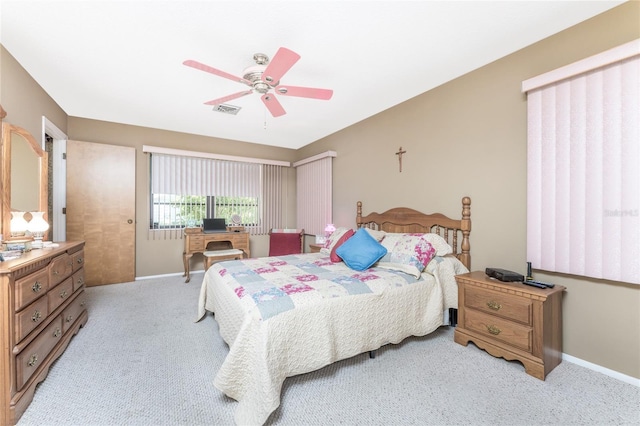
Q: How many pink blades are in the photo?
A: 5